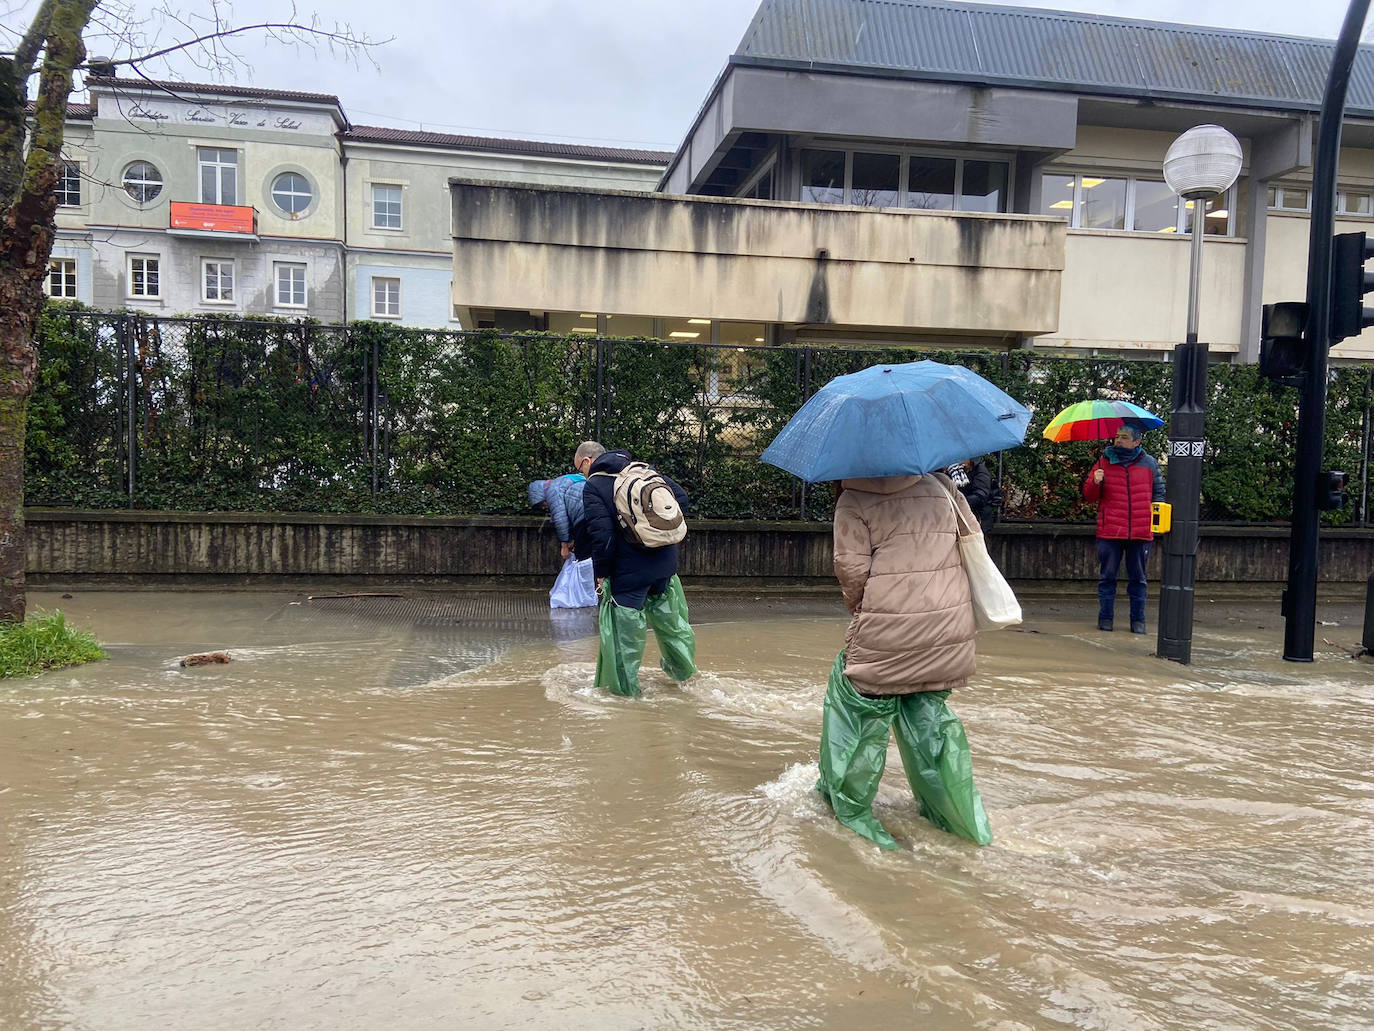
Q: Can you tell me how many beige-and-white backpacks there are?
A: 1